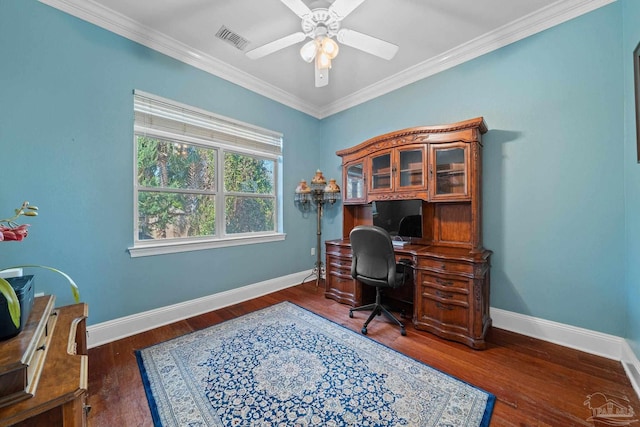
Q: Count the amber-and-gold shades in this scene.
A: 3